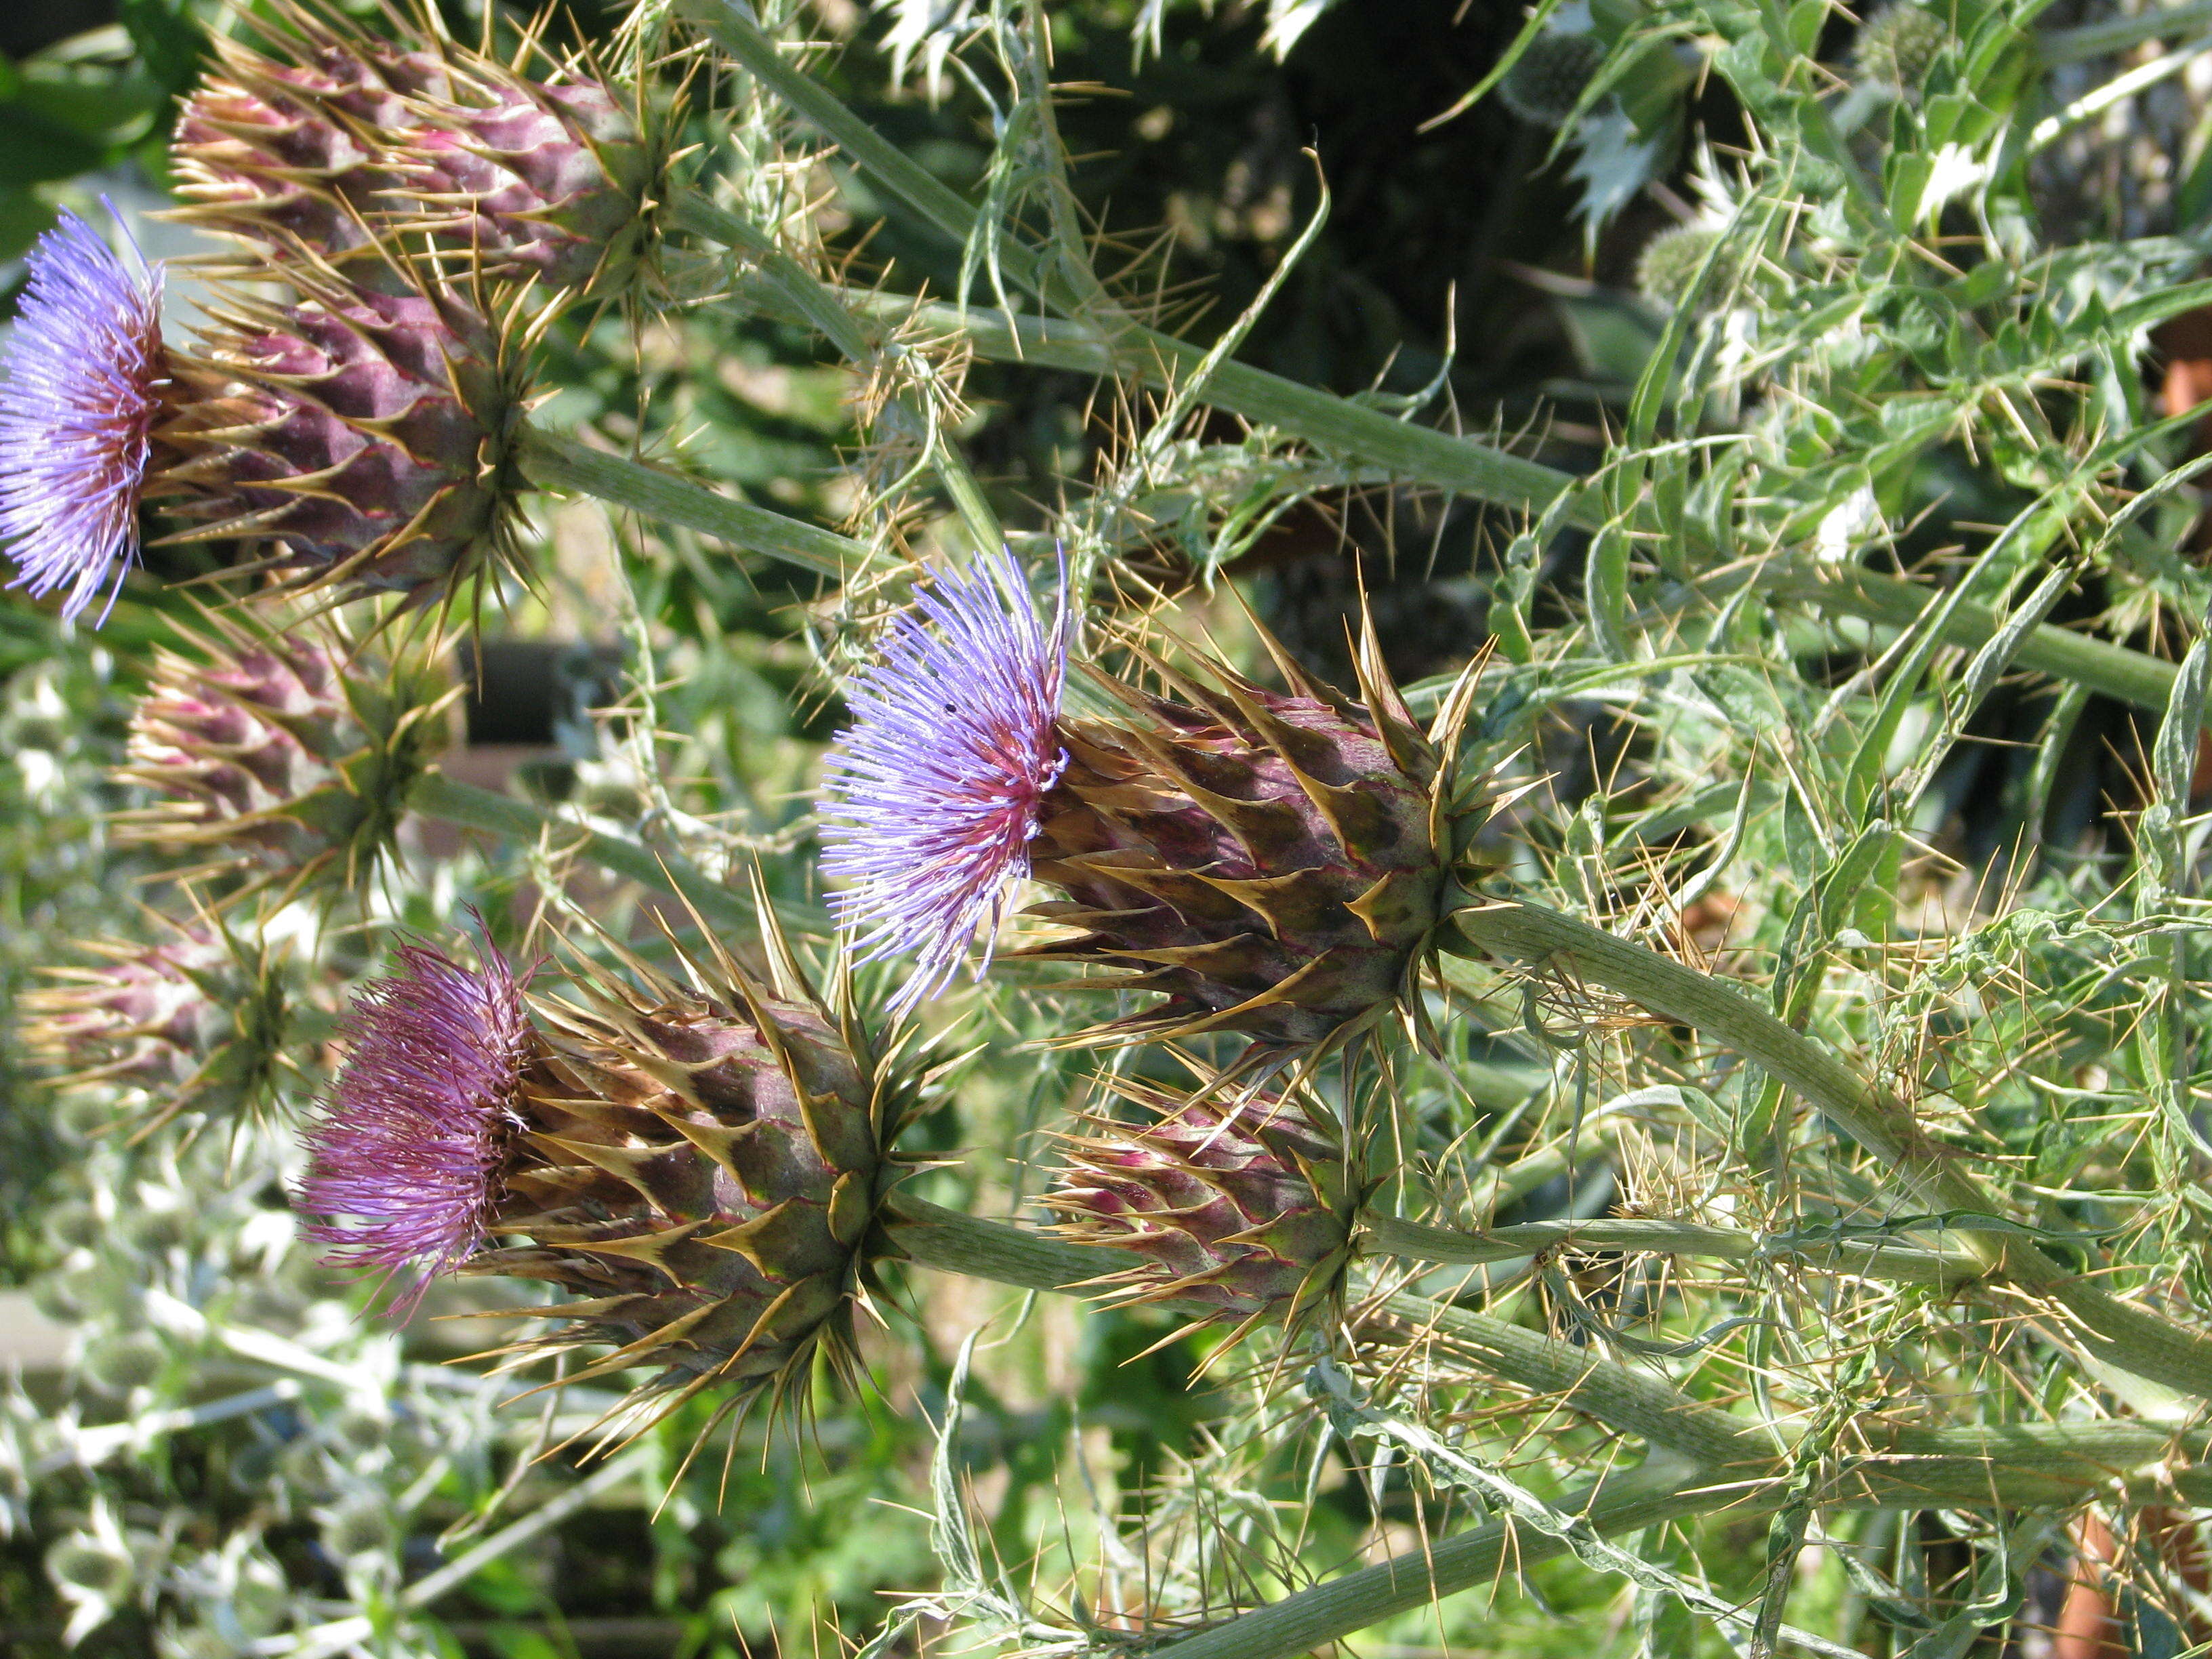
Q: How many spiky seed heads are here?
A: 8